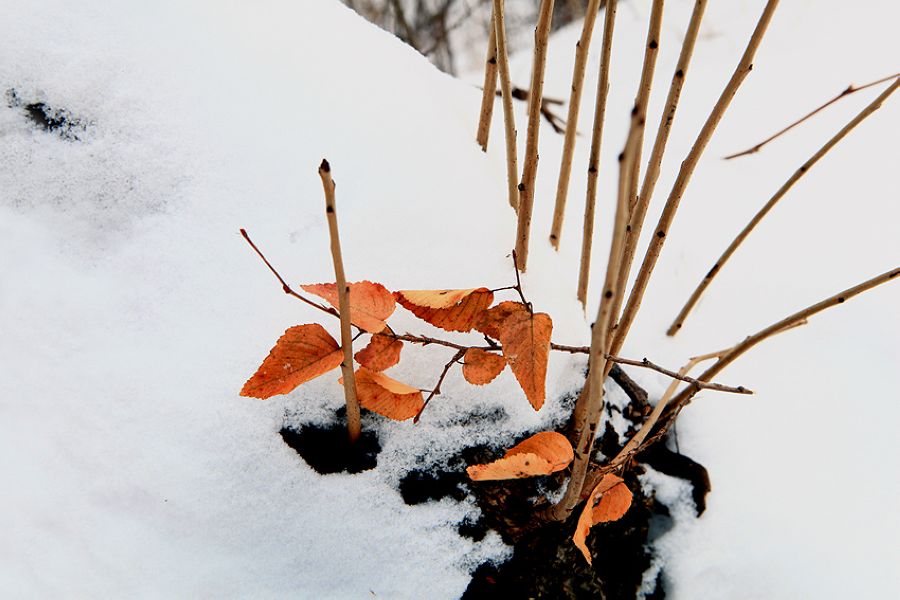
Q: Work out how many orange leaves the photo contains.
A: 10